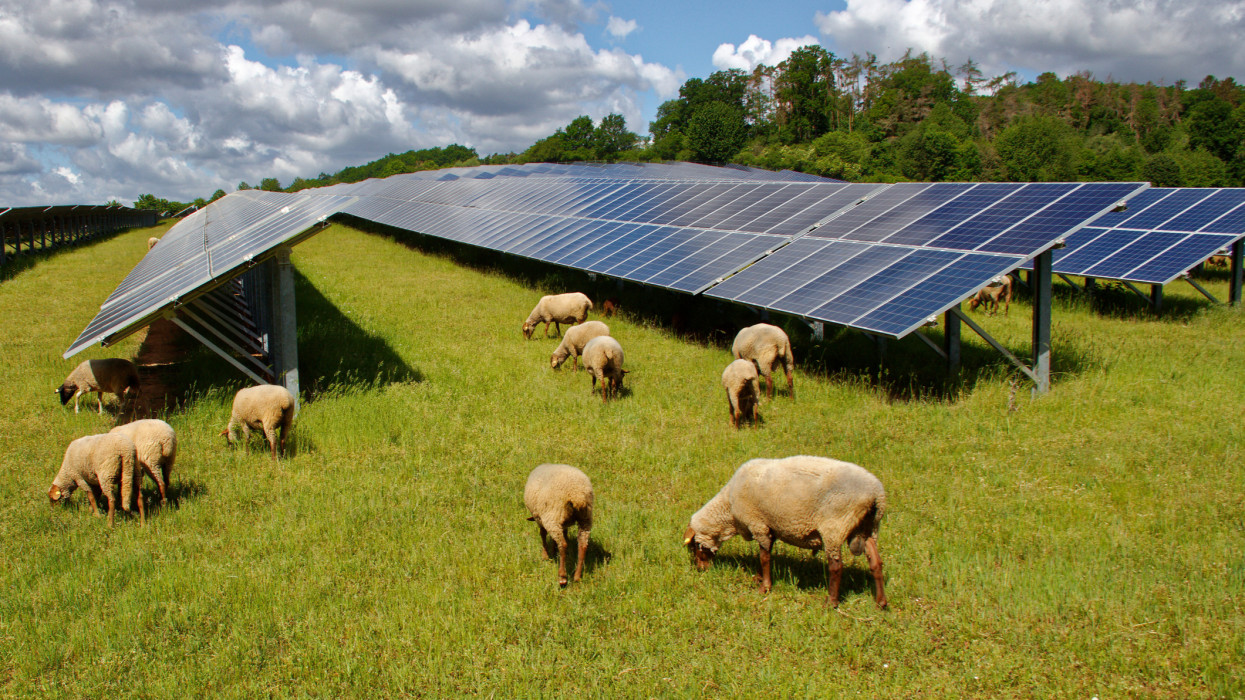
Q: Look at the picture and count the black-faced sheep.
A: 1